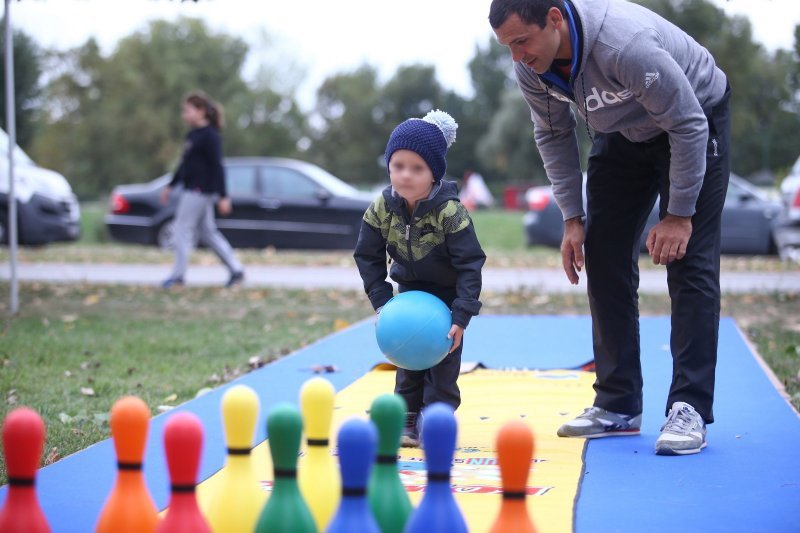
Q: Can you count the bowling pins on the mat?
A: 10